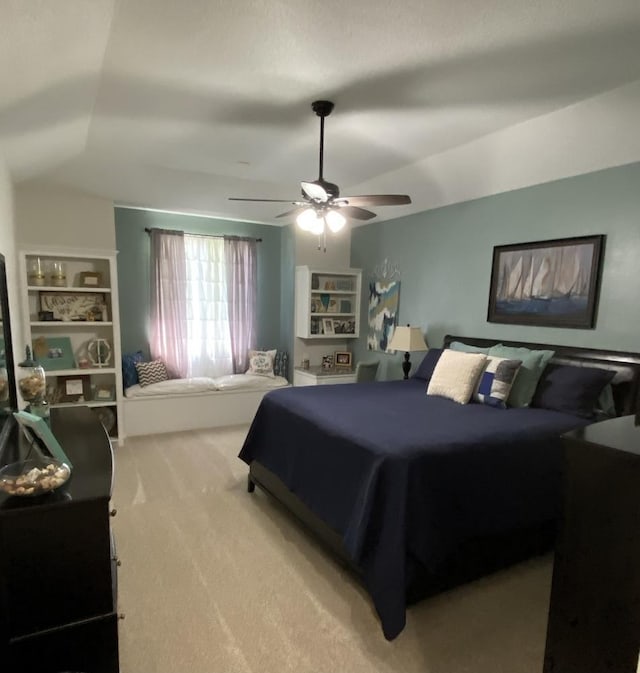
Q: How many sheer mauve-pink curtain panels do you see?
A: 2